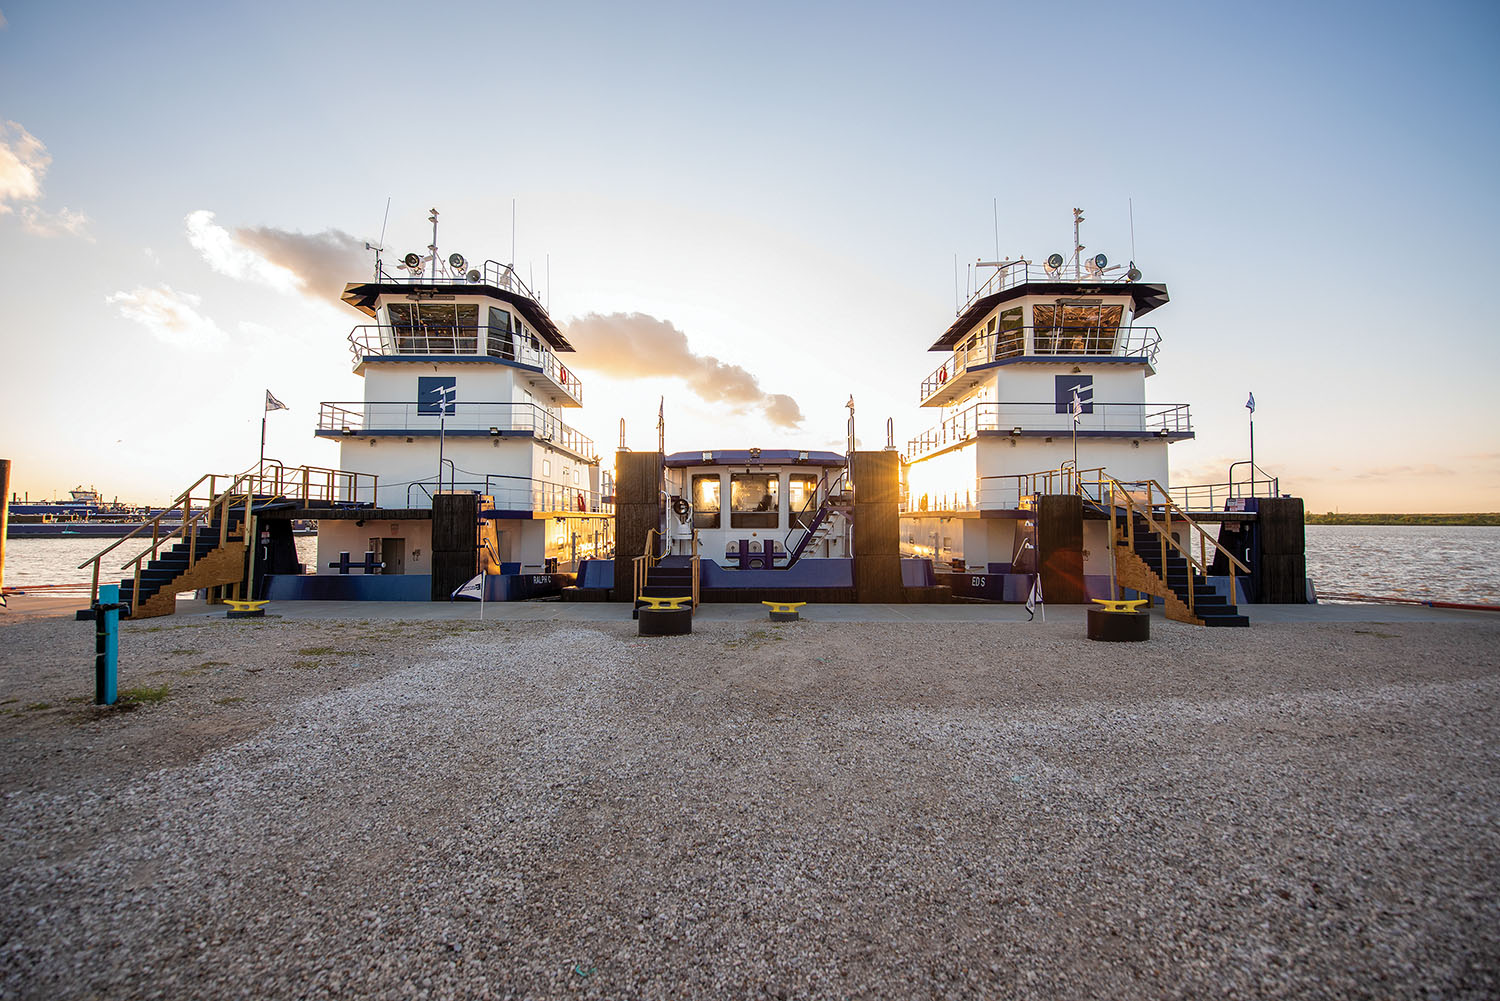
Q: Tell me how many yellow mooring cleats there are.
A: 4